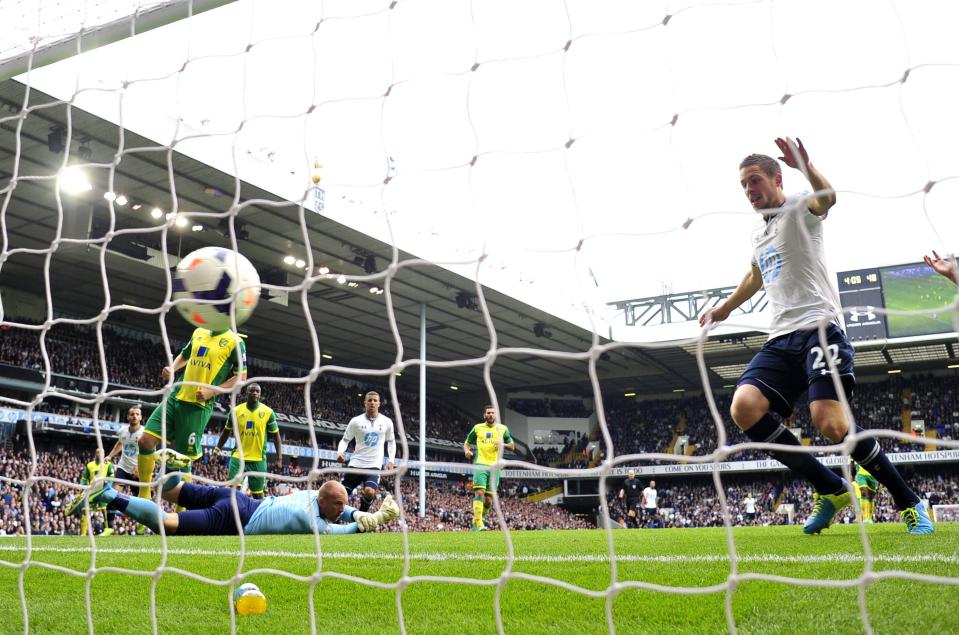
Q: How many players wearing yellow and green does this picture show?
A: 5